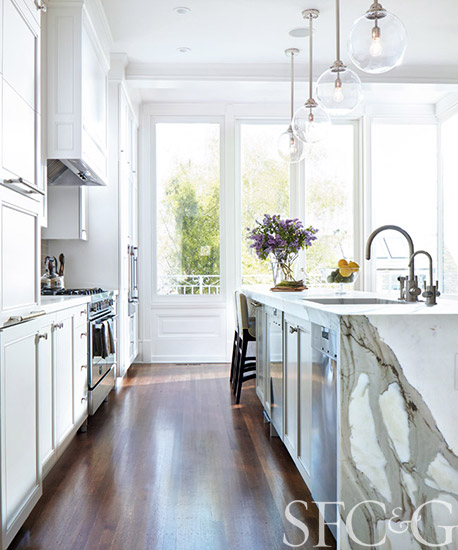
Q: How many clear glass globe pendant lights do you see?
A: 4